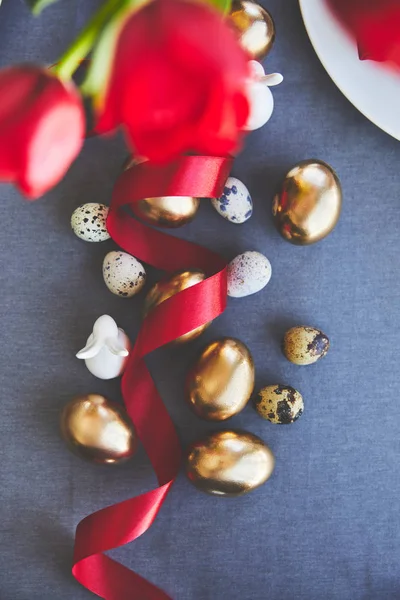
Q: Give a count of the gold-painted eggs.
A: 7